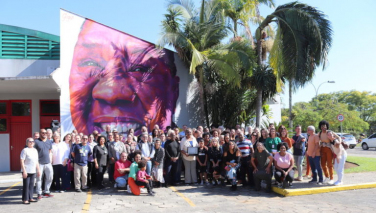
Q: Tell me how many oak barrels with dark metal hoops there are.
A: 0